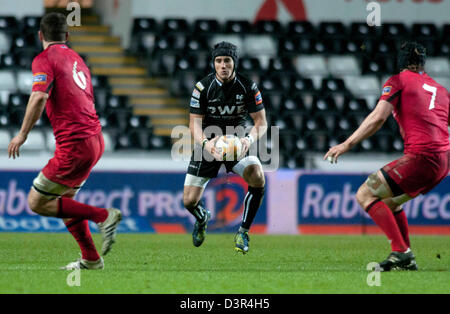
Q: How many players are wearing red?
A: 2